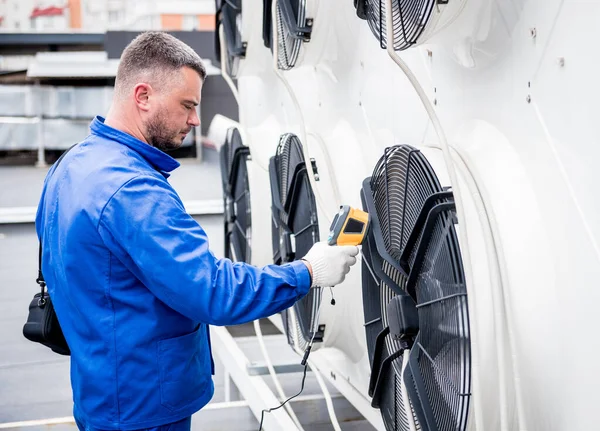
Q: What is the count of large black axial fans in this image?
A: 6